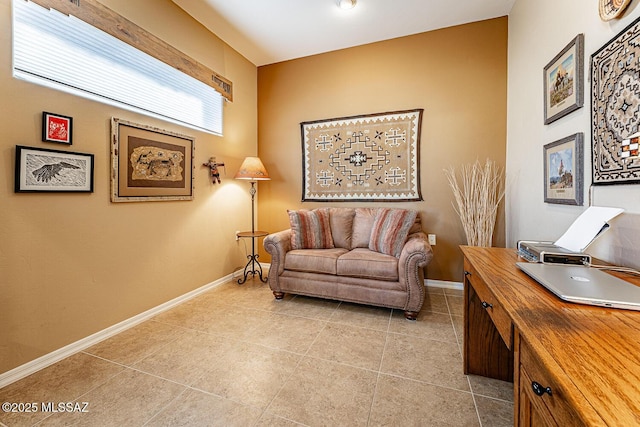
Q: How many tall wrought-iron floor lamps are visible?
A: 1